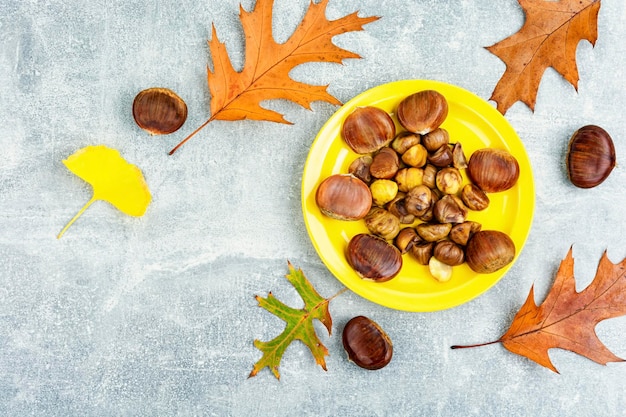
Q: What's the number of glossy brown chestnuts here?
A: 9